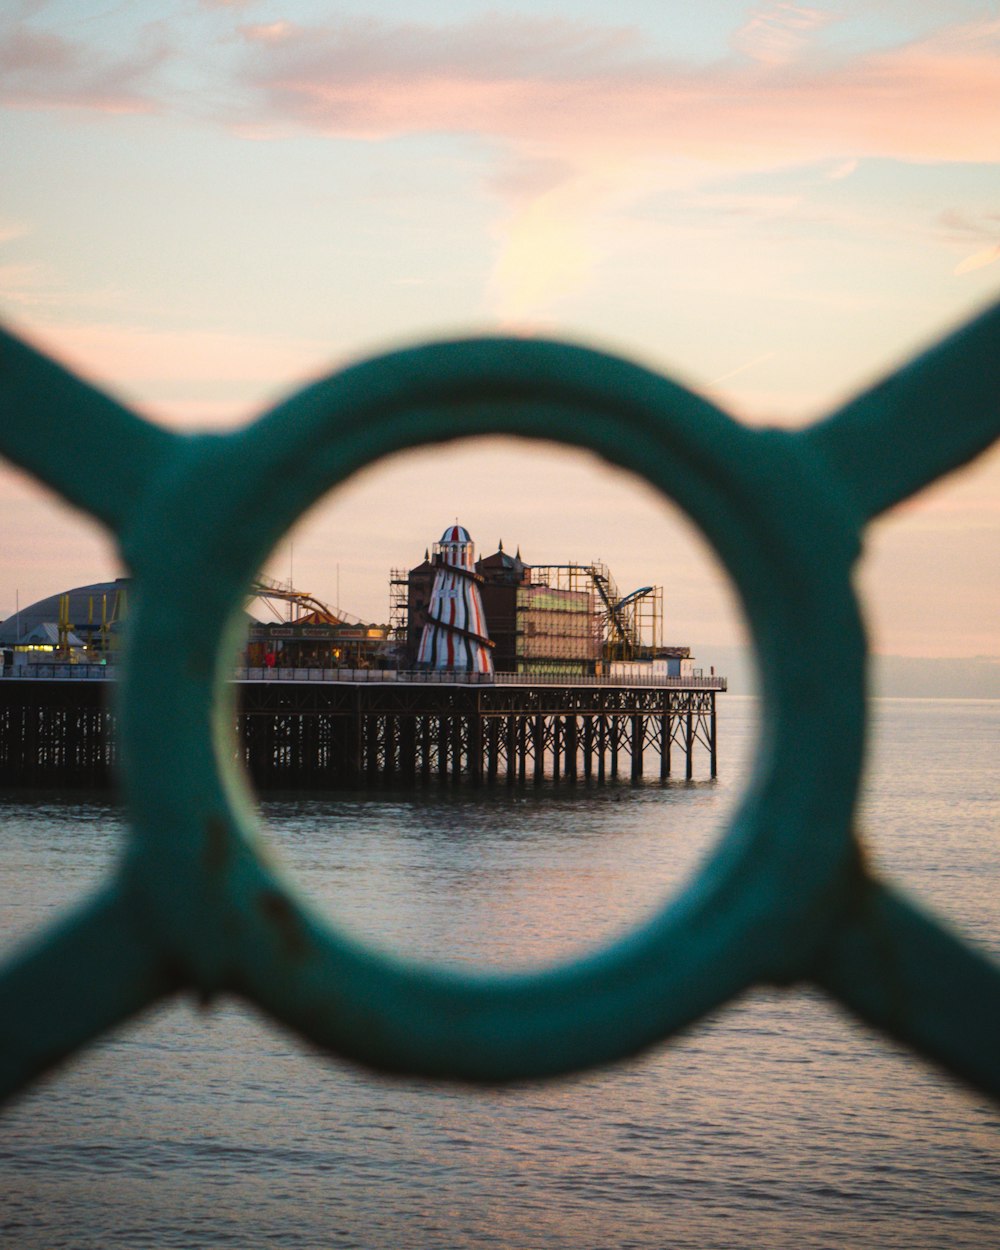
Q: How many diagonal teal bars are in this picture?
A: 4